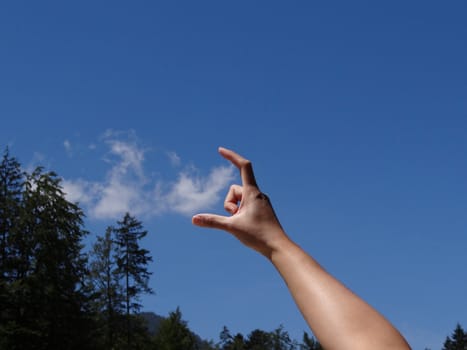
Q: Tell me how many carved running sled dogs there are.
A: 0